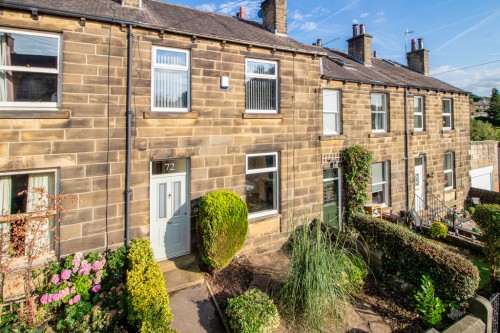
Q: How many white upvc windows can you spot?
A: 11